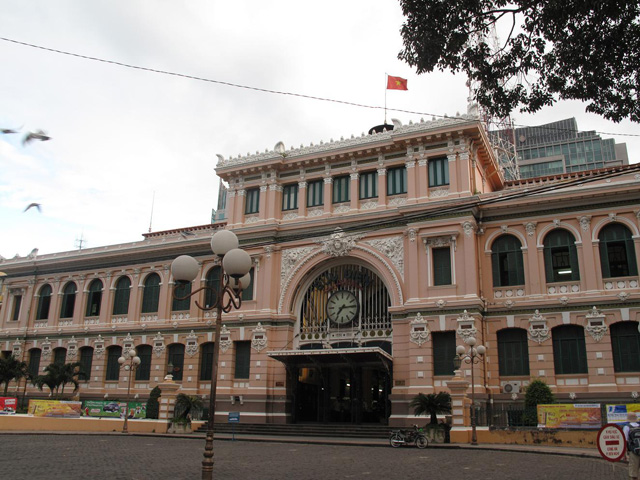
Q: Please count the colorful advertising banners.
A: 5